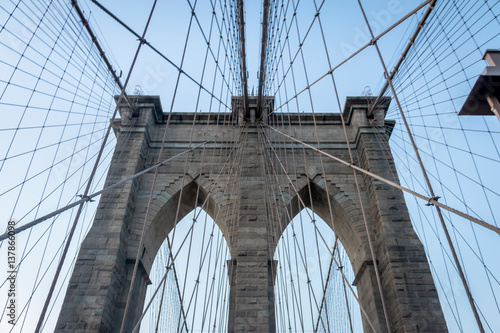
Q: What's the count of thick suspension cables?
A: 4